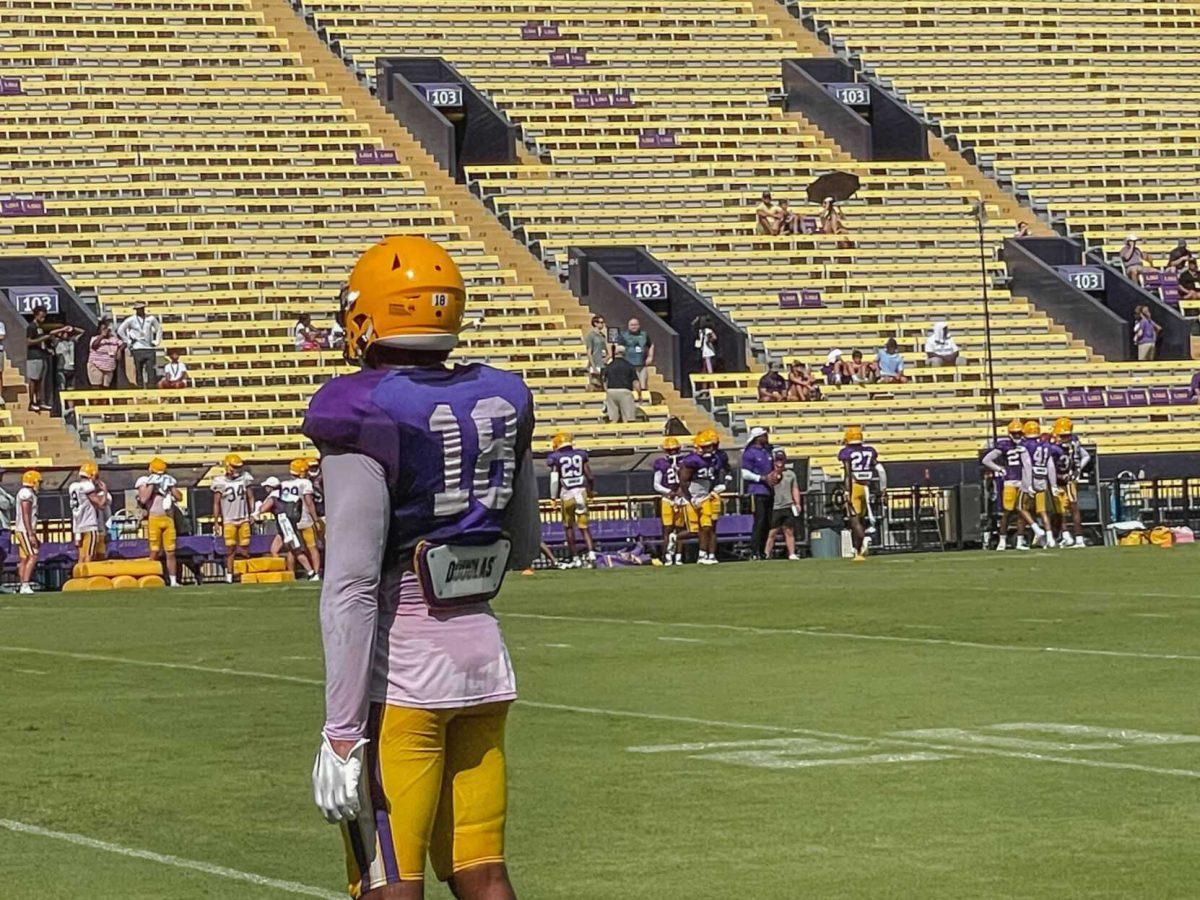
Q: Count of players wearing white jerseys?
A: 5